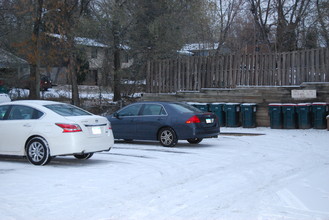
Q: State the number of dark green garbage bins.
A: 8